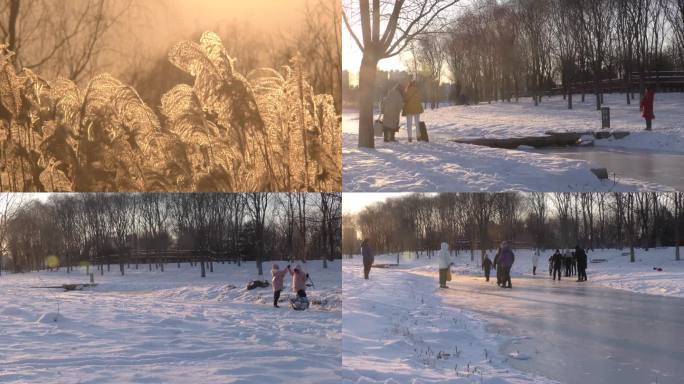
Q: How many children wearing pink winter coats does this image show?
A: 2